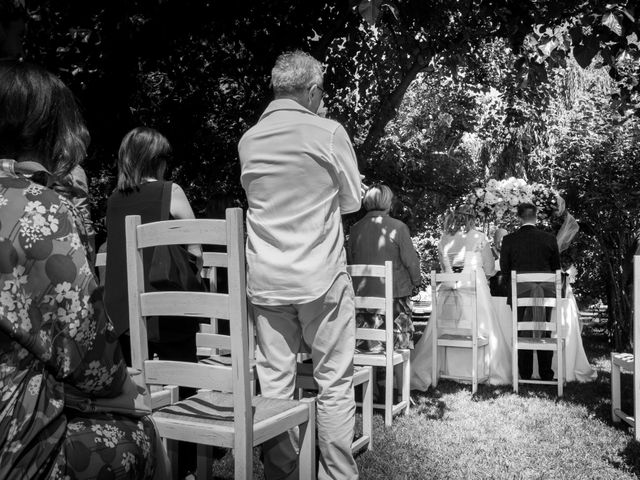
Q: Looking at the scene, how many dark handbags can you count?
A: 1